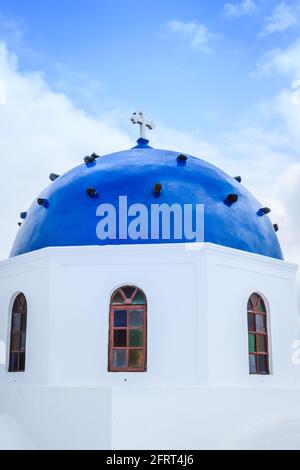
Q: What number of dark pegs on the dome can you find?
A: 13